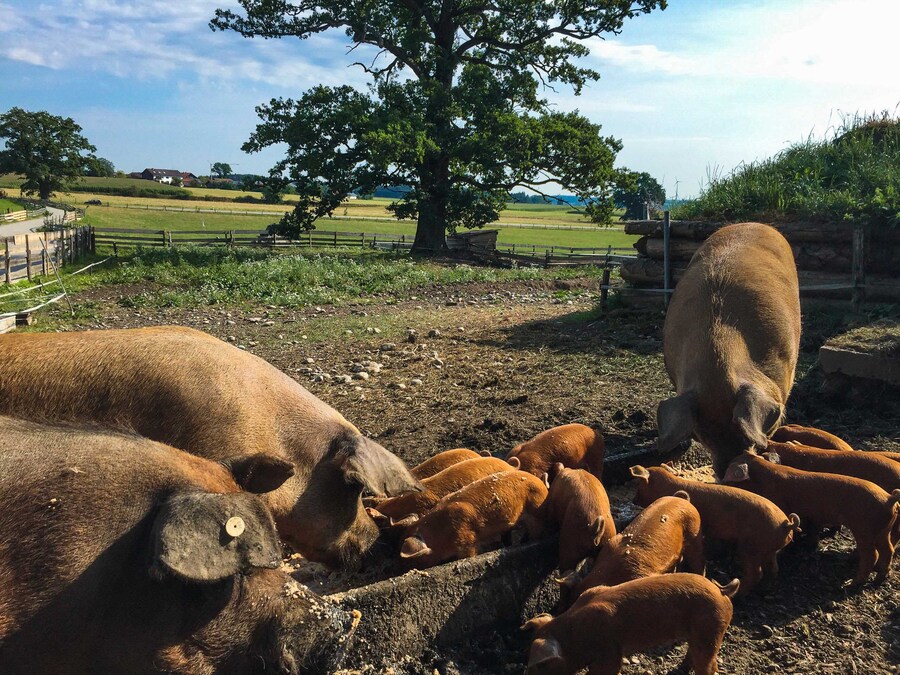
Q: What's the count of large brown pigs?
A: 3